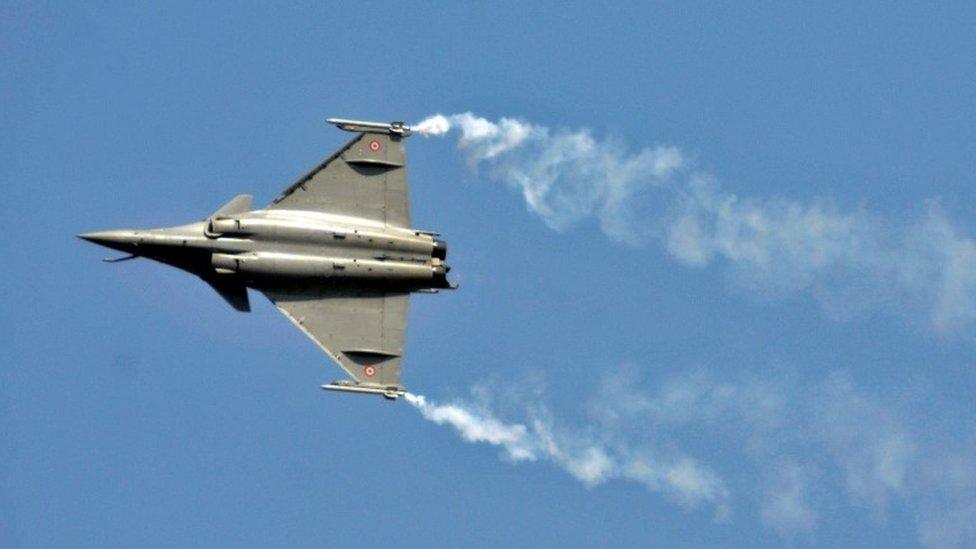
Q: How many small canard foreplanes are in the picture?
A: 2